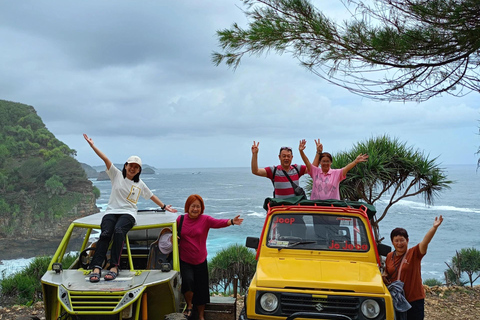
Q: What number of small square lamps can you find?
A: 2